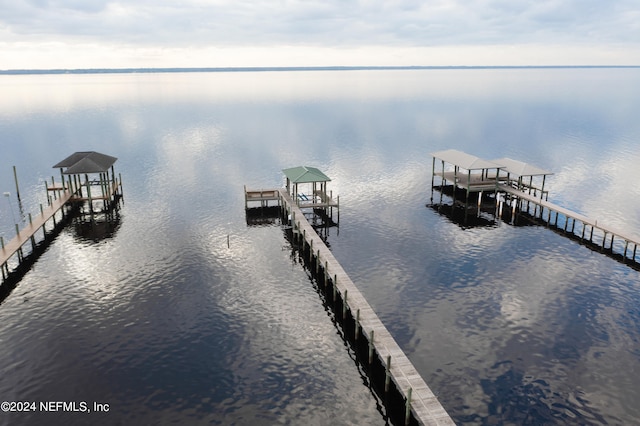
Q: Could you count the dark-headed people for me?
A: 0